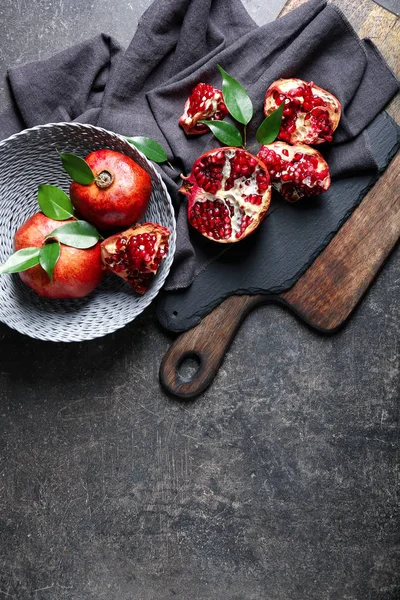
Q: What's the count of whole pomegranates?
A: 2